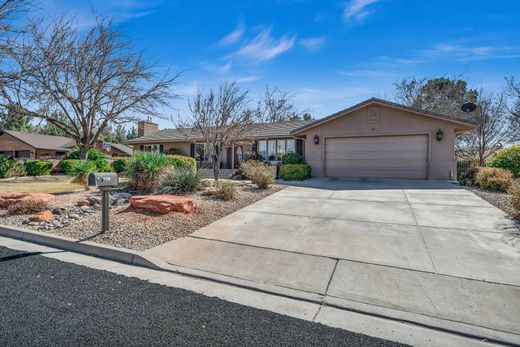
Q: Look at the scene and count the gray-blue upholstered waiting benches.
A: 0